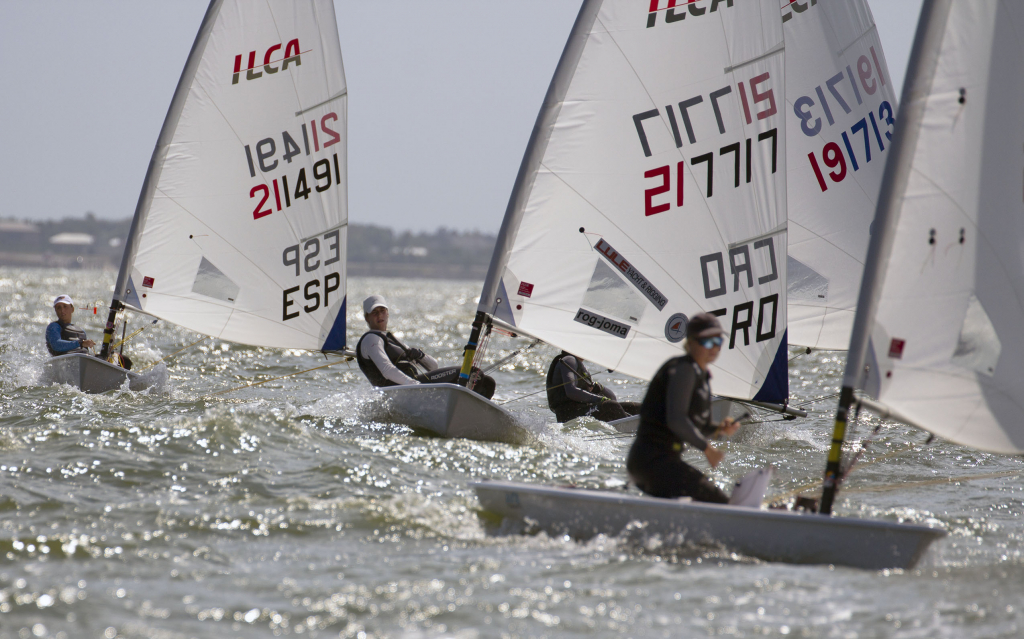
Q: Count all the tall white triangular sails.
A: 4